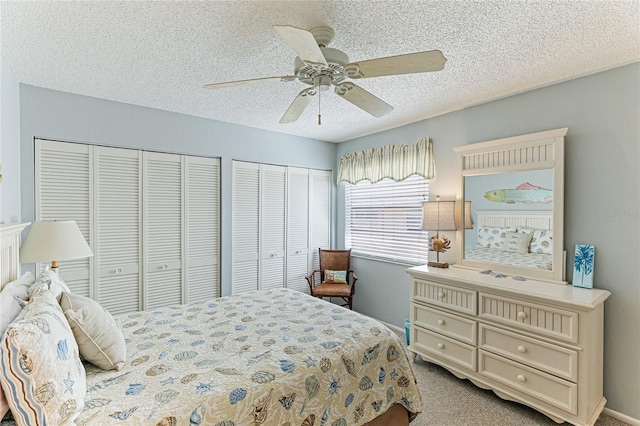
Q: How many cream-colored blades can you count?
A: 5